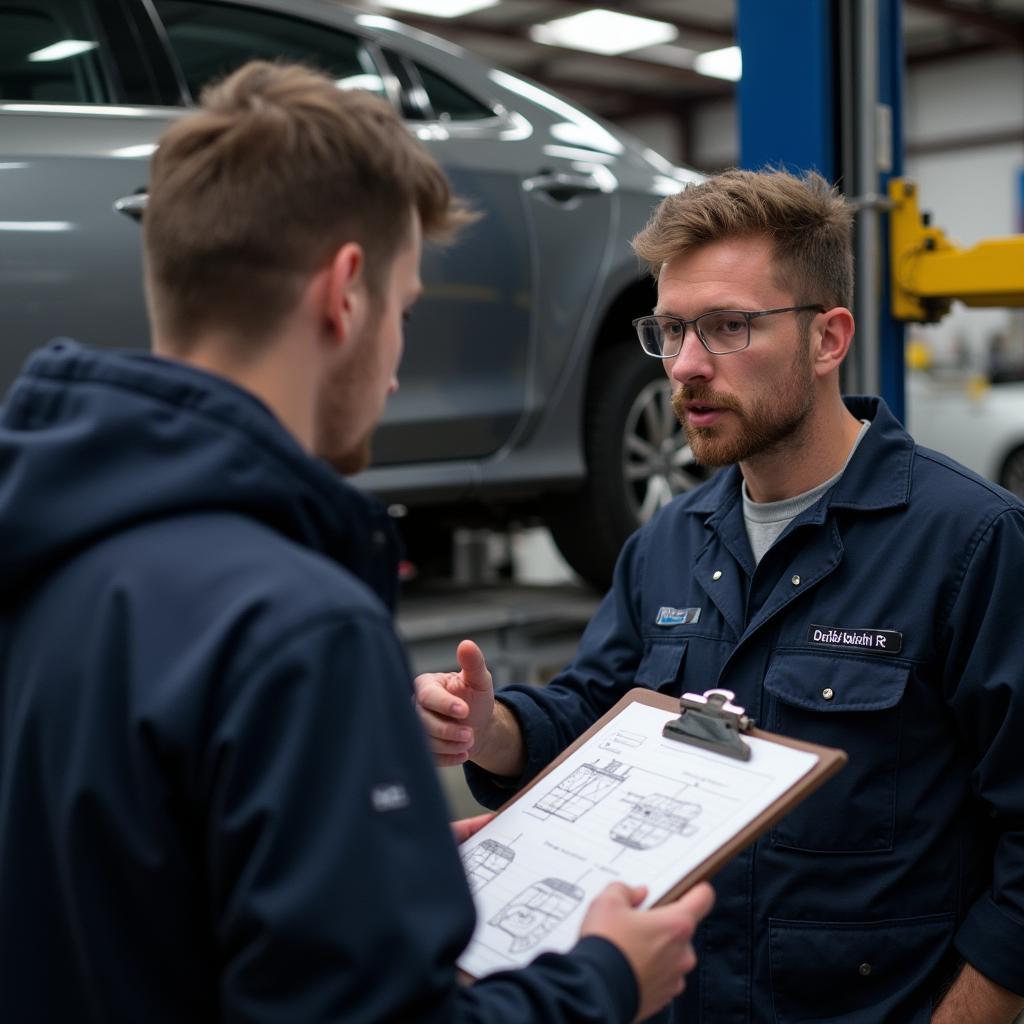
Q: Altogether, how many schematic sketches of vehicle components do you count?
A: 4